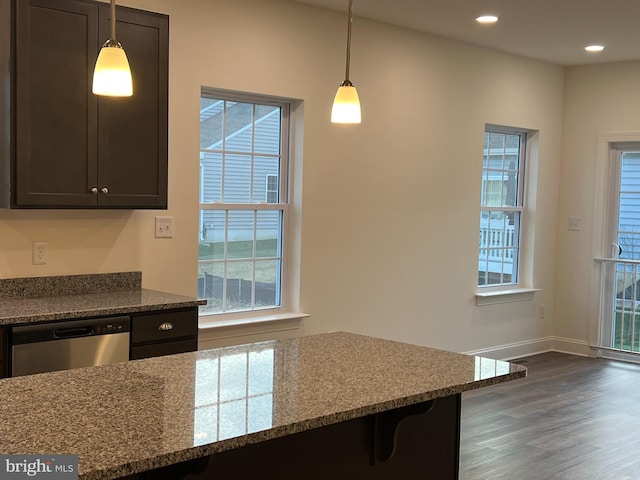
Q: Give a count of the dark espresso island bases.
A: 1